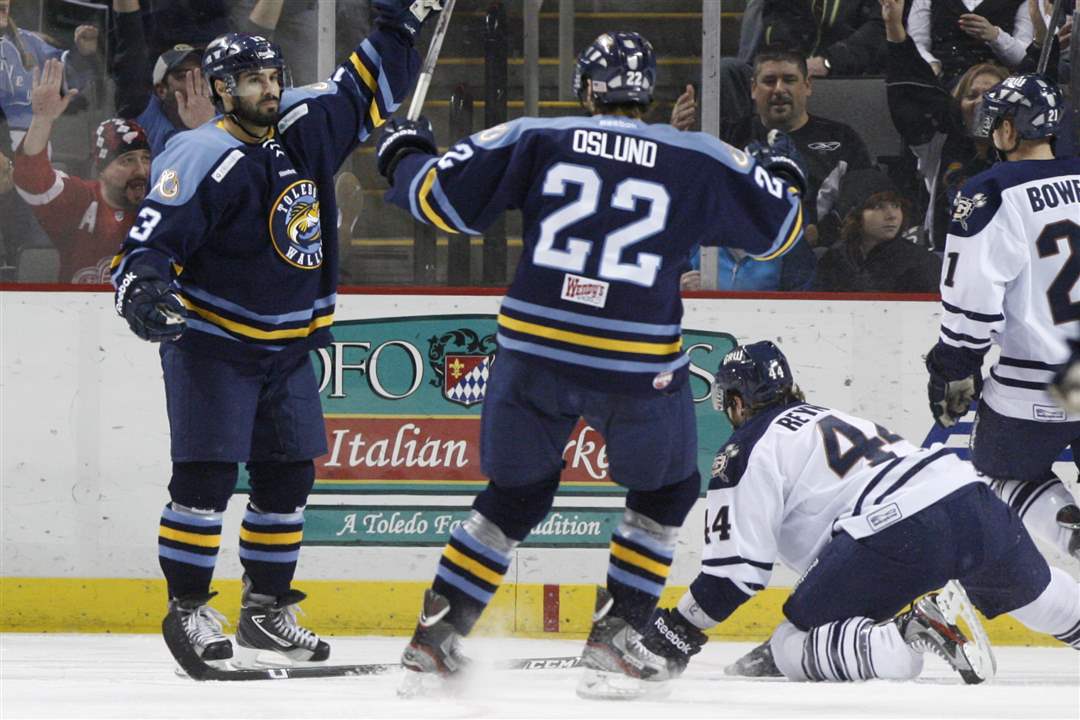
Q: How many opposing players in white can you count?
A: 2